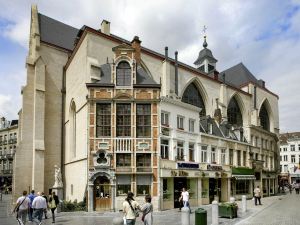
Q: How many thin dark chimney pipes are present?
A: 2